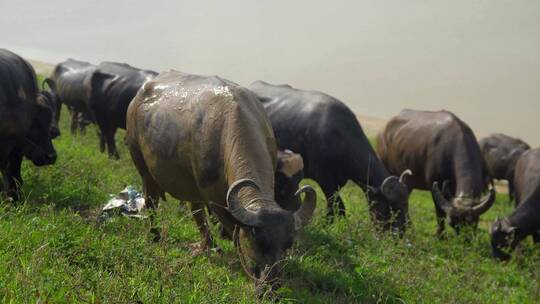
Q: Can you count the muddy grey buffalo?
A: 1